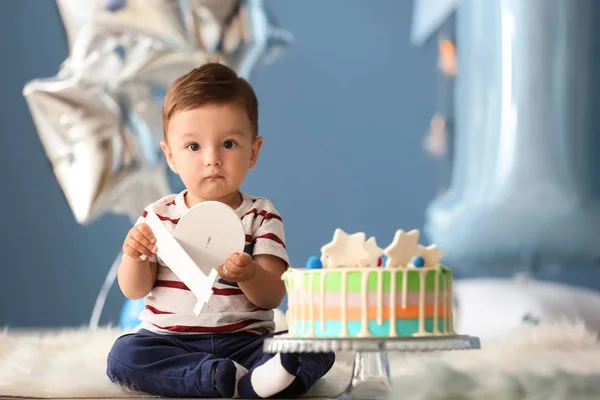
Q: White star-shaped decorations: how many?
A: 4